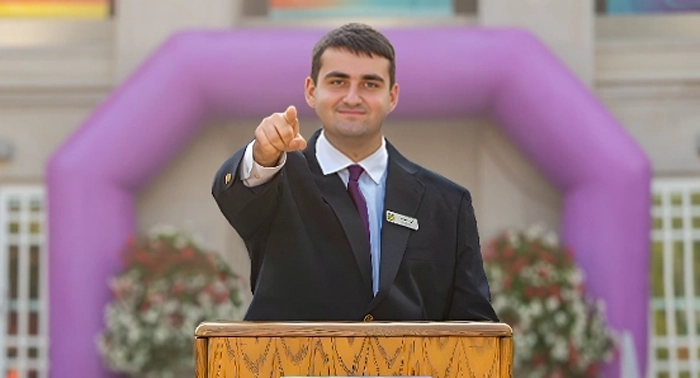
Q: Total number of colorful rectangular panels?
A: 3